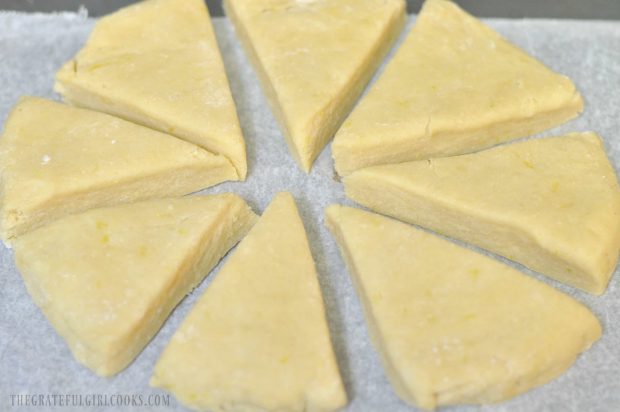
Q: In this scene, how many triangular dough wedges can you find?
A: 8